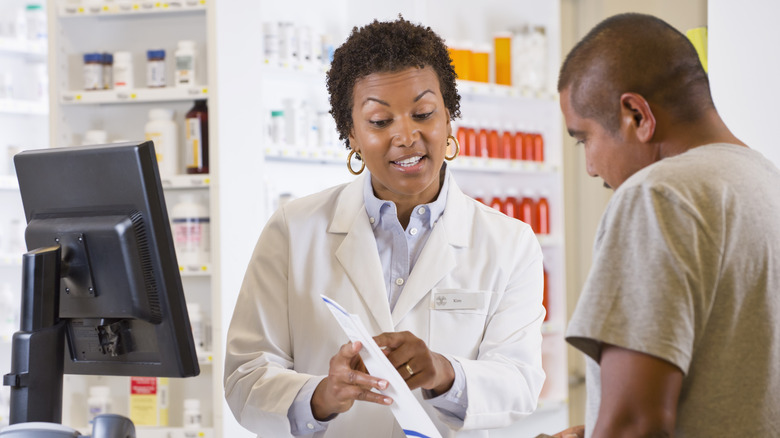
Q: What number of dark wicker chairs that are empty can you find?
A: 0